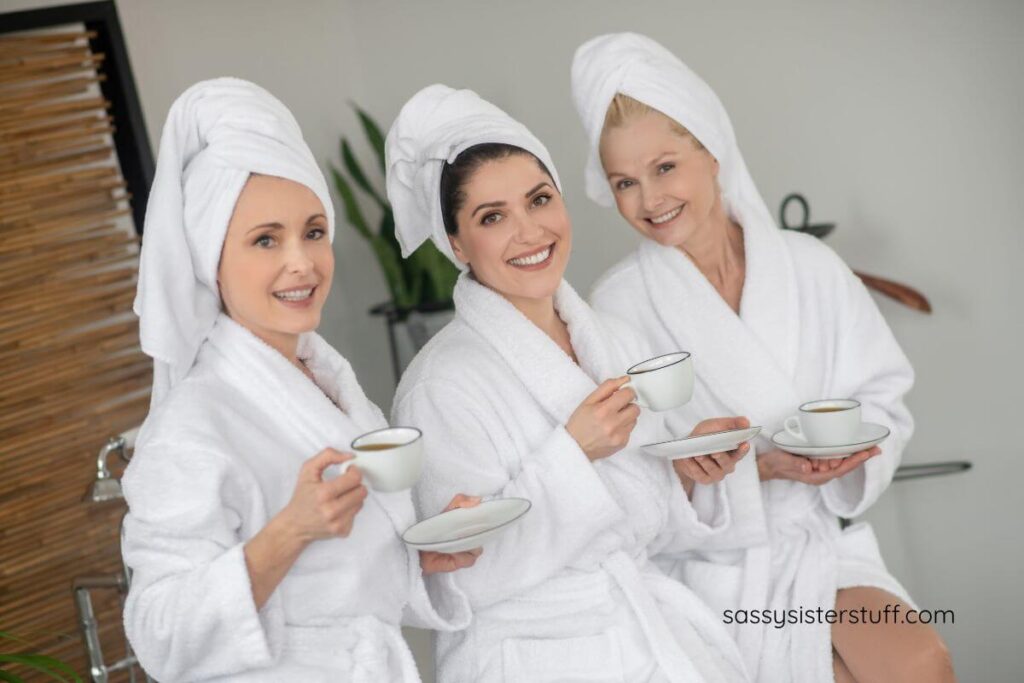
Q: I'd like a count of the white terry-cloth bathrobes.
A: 3